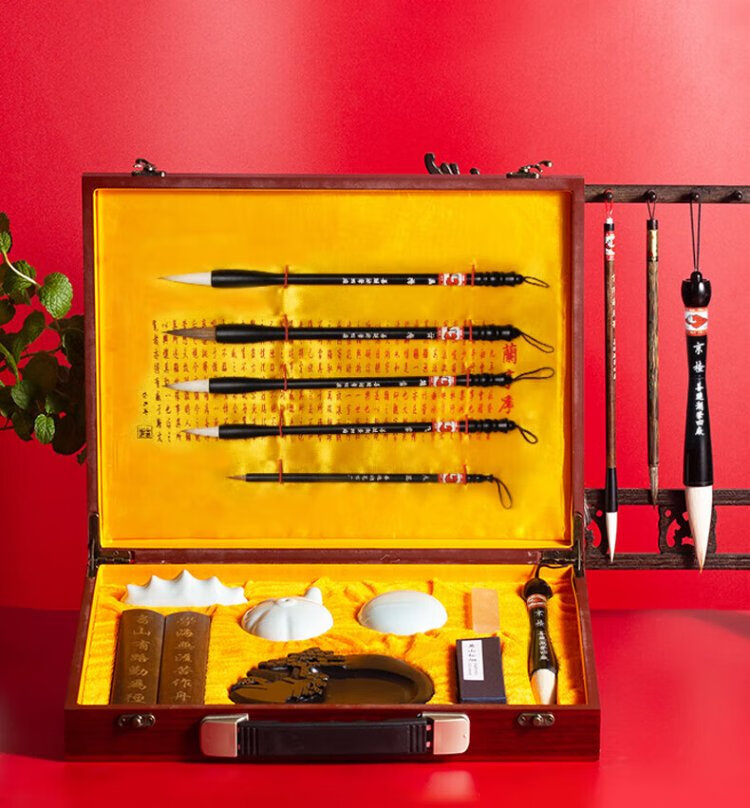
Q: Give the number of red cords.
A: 11